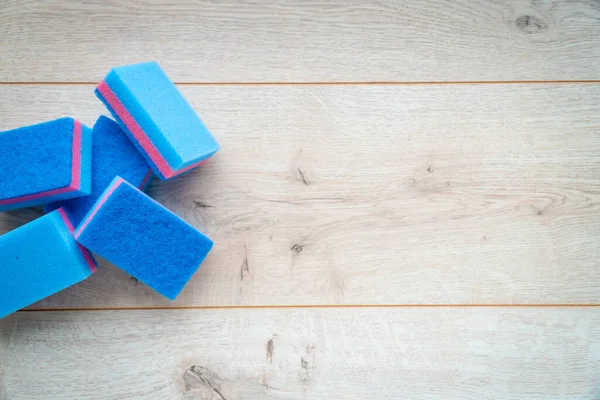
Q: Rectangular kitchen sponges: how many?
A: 5